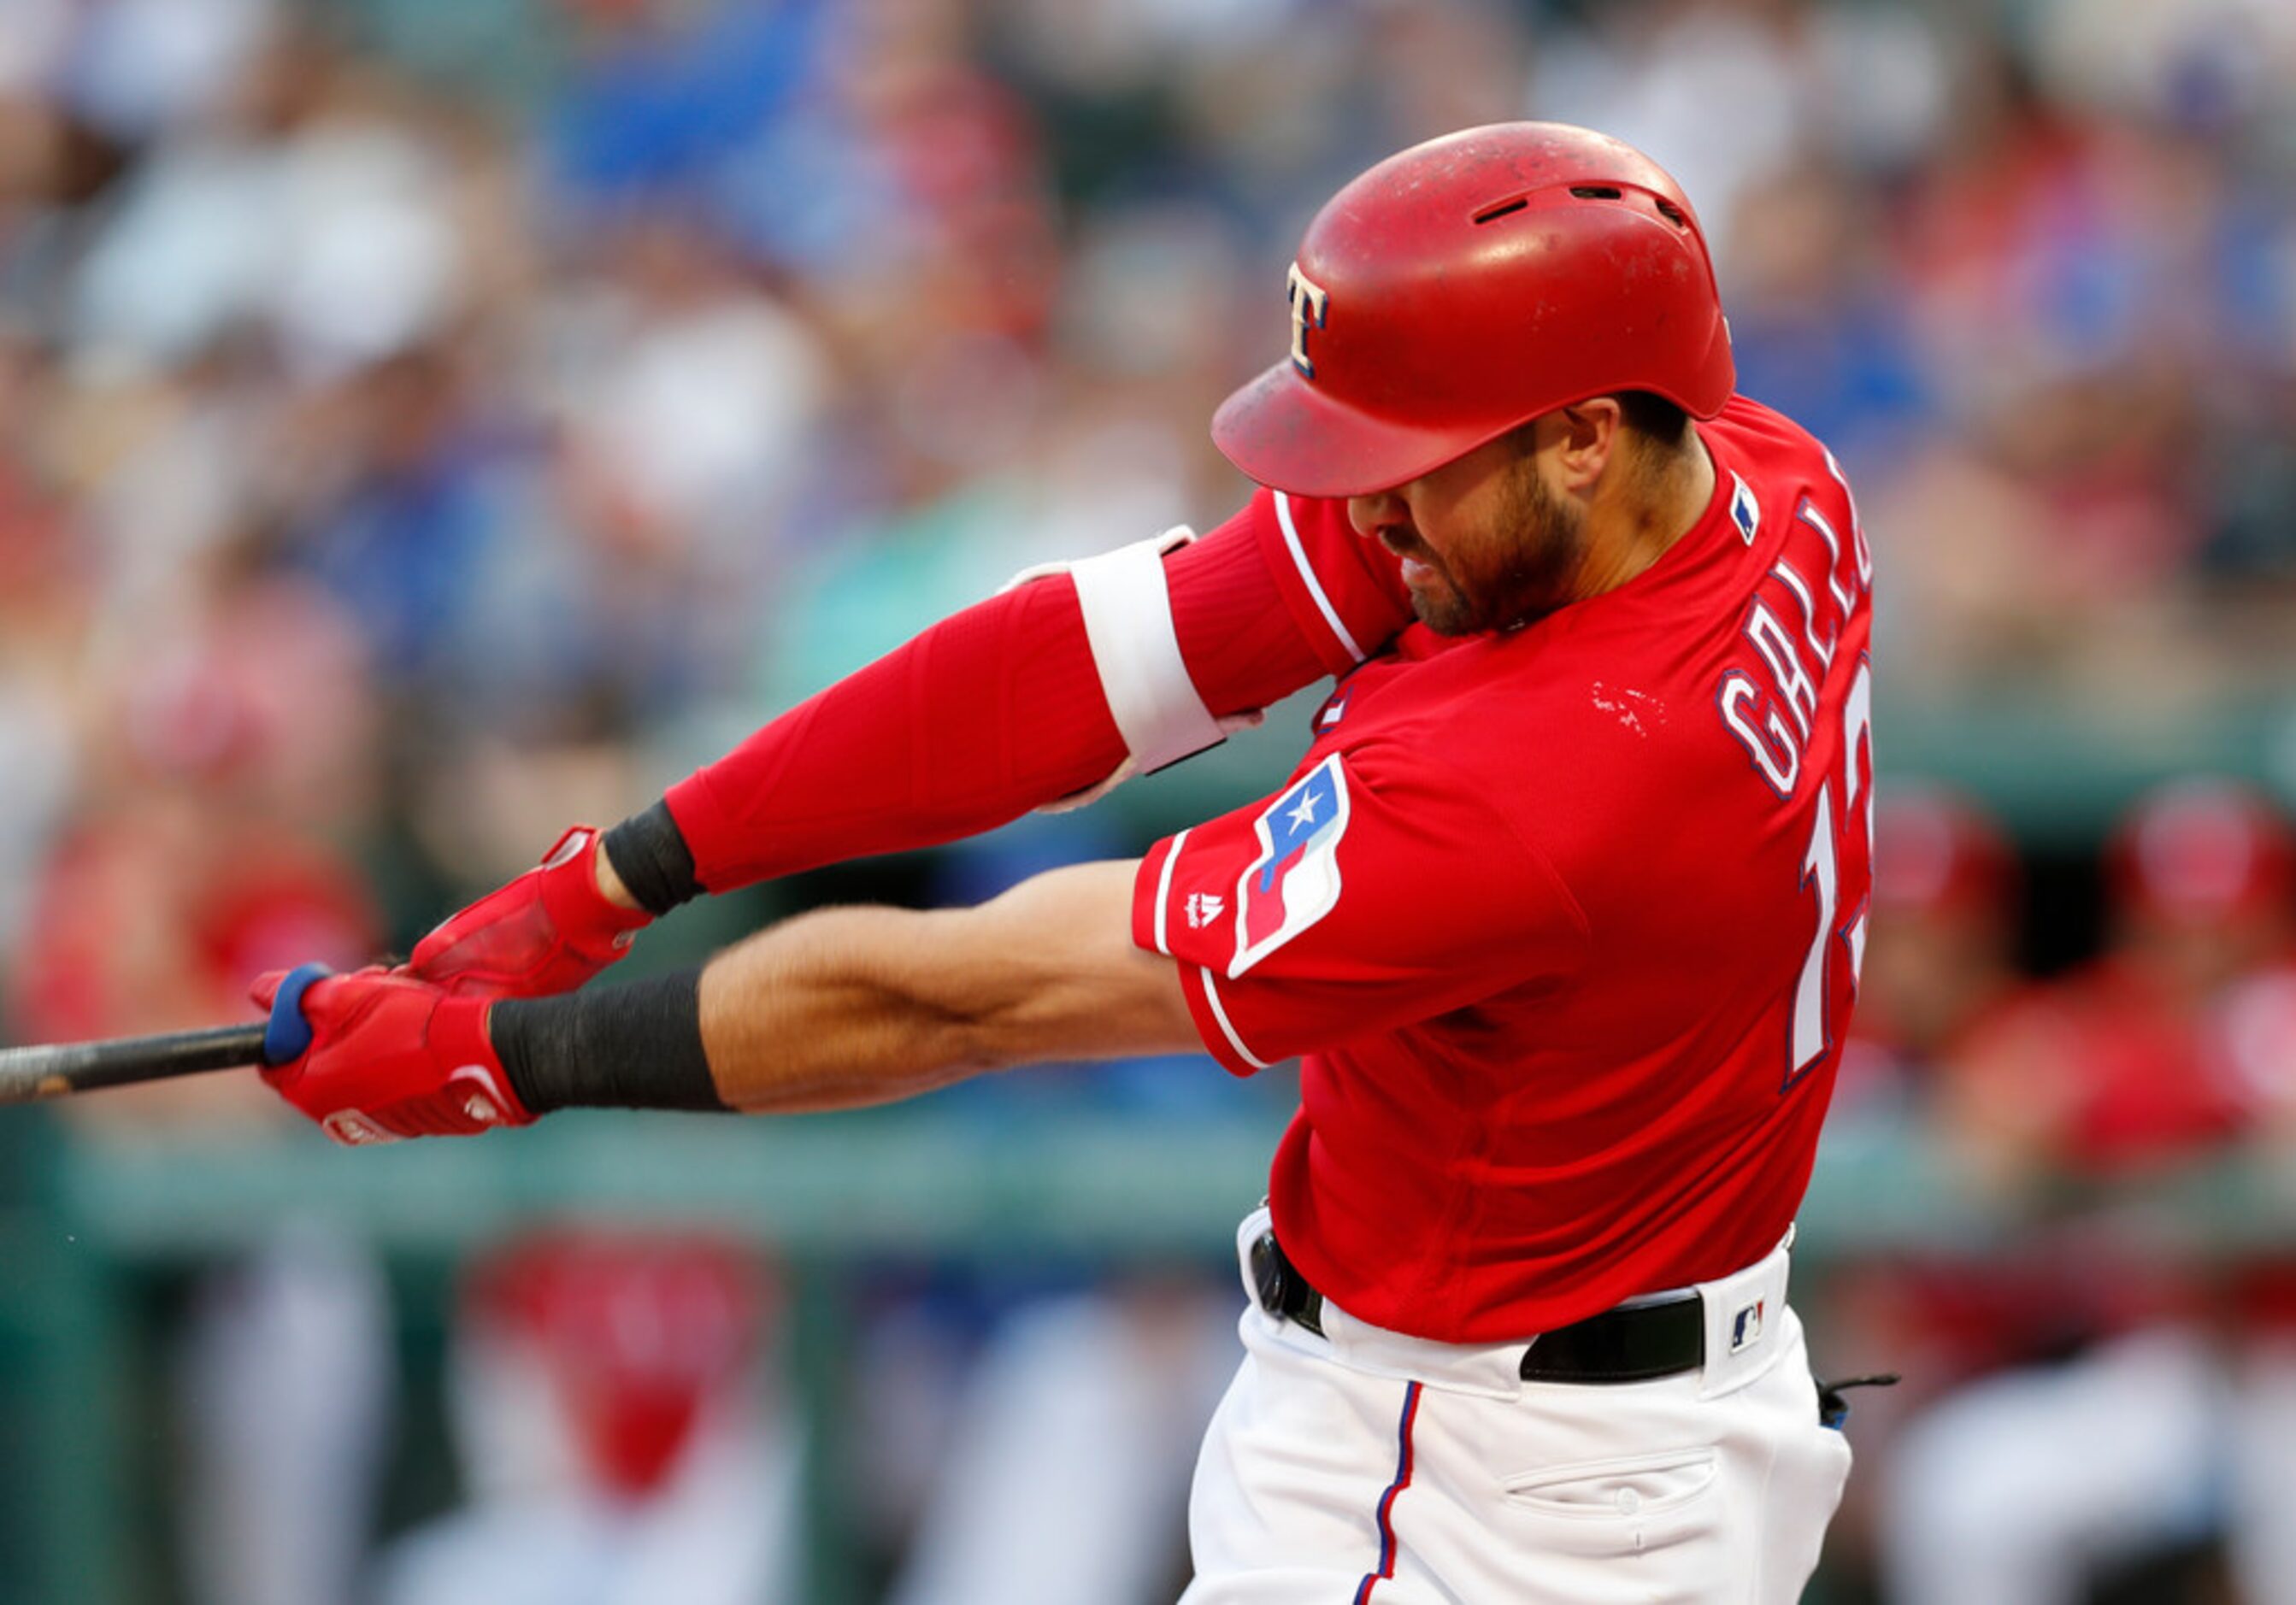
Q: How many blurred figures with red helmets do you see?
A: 2